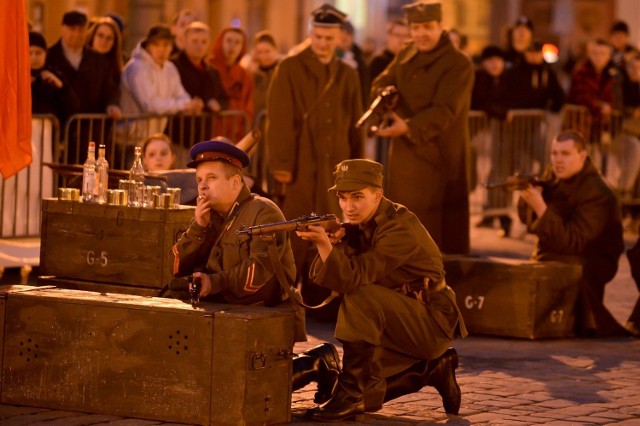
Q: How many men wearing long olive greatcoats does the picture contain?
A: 2